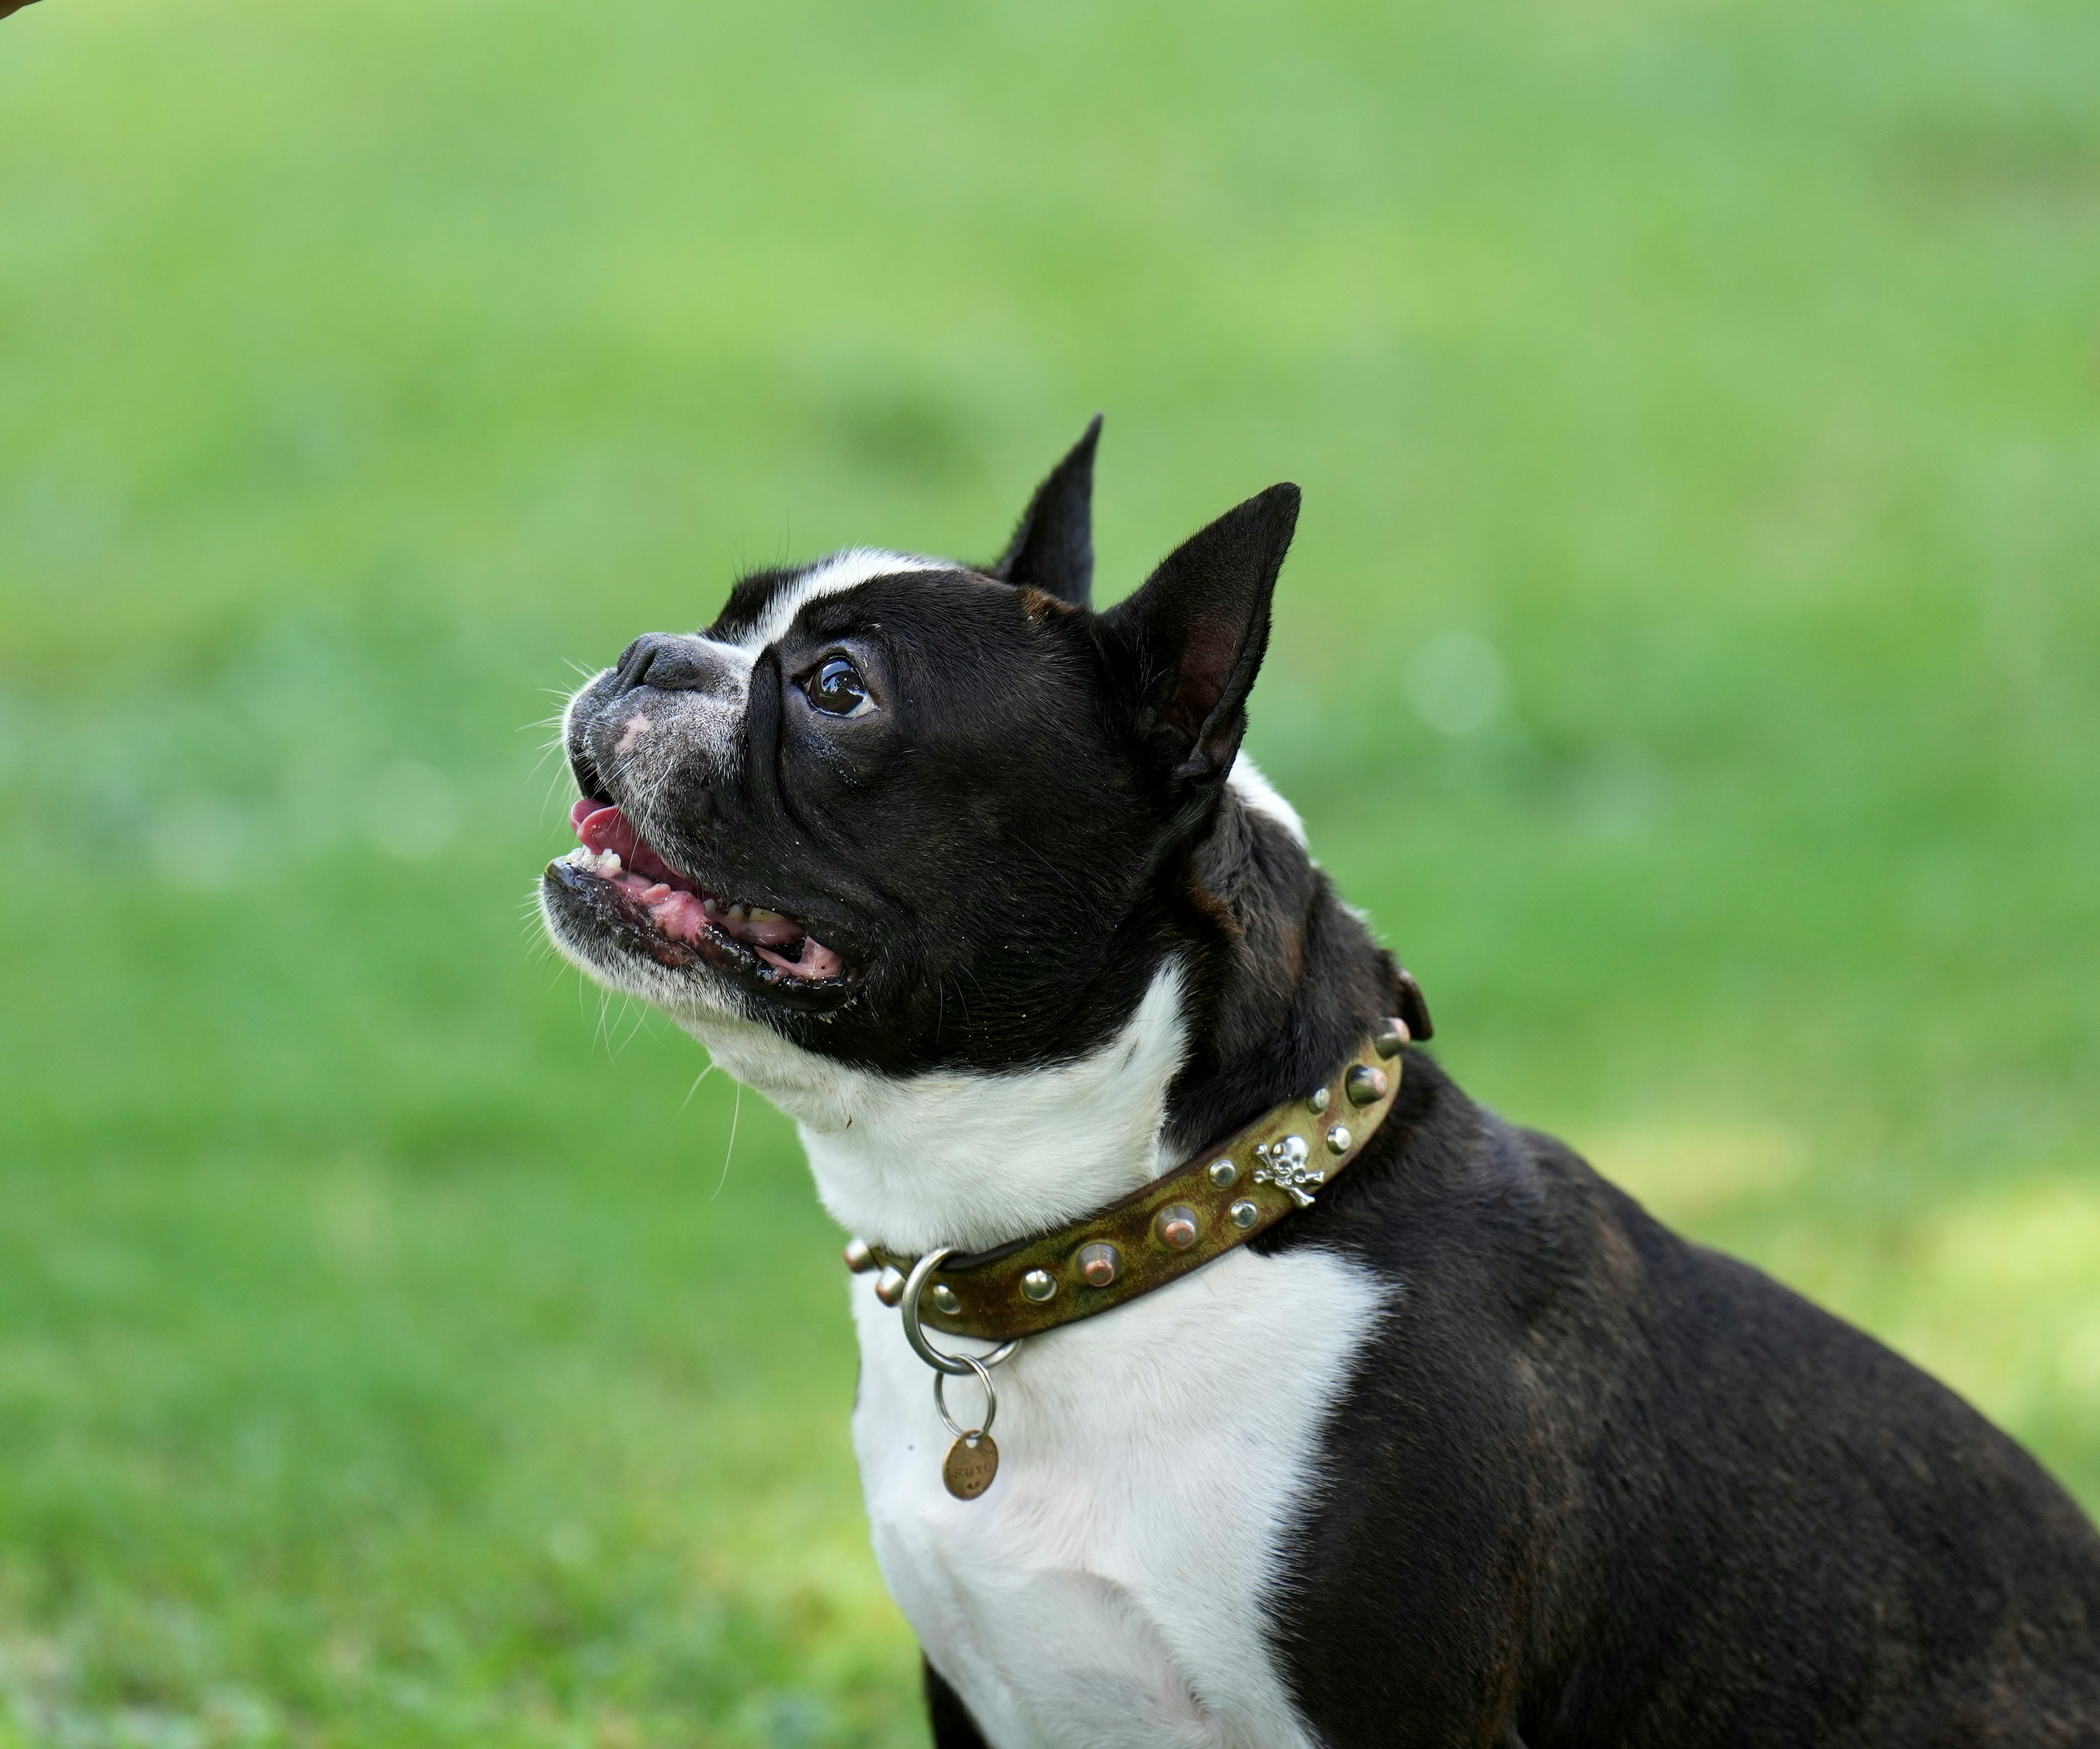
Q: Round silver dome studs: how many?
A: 6